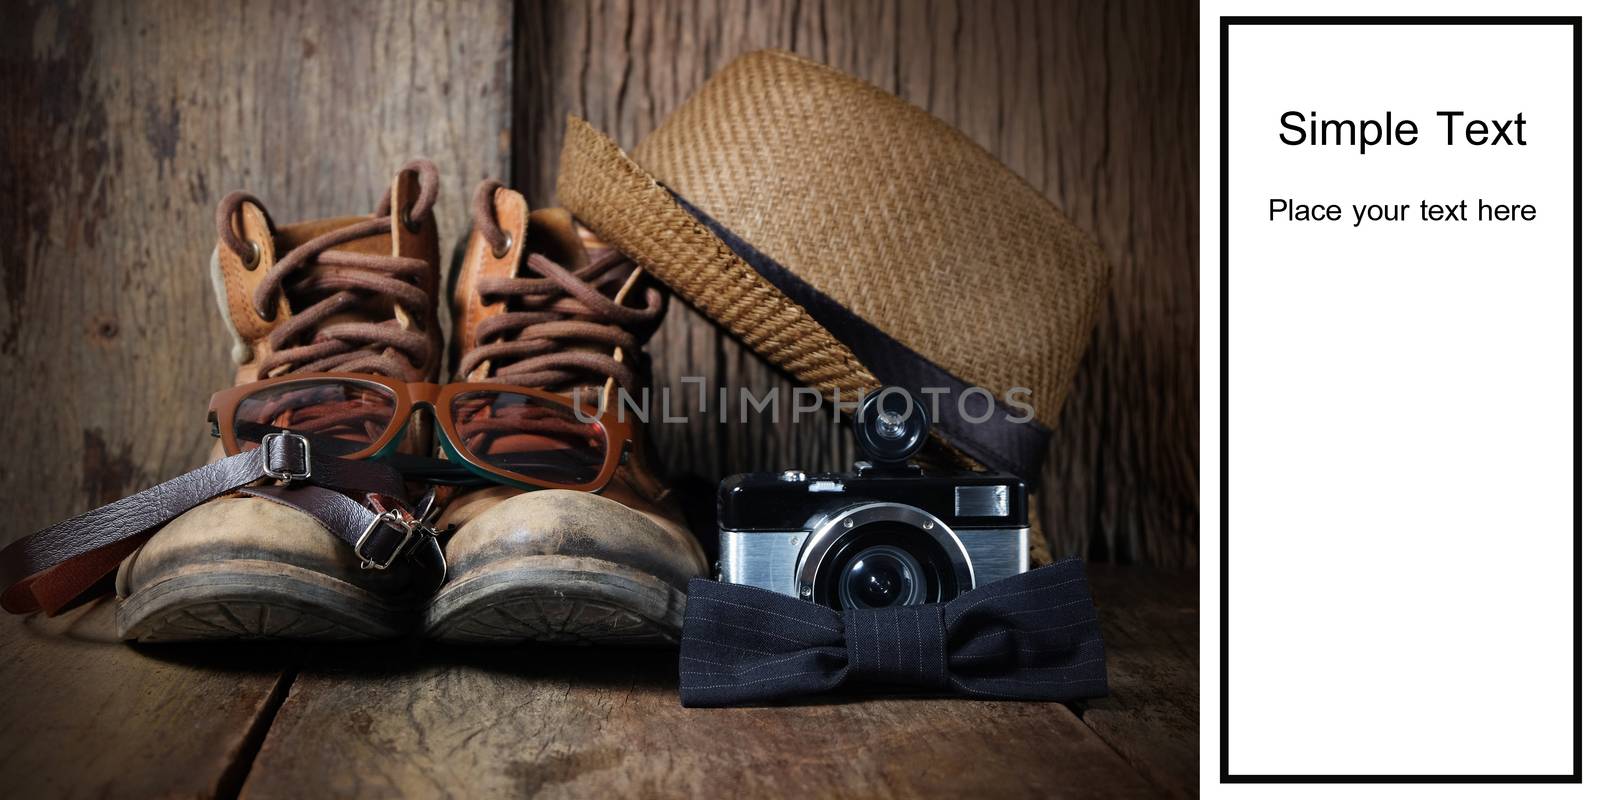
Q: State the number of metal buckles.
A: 2